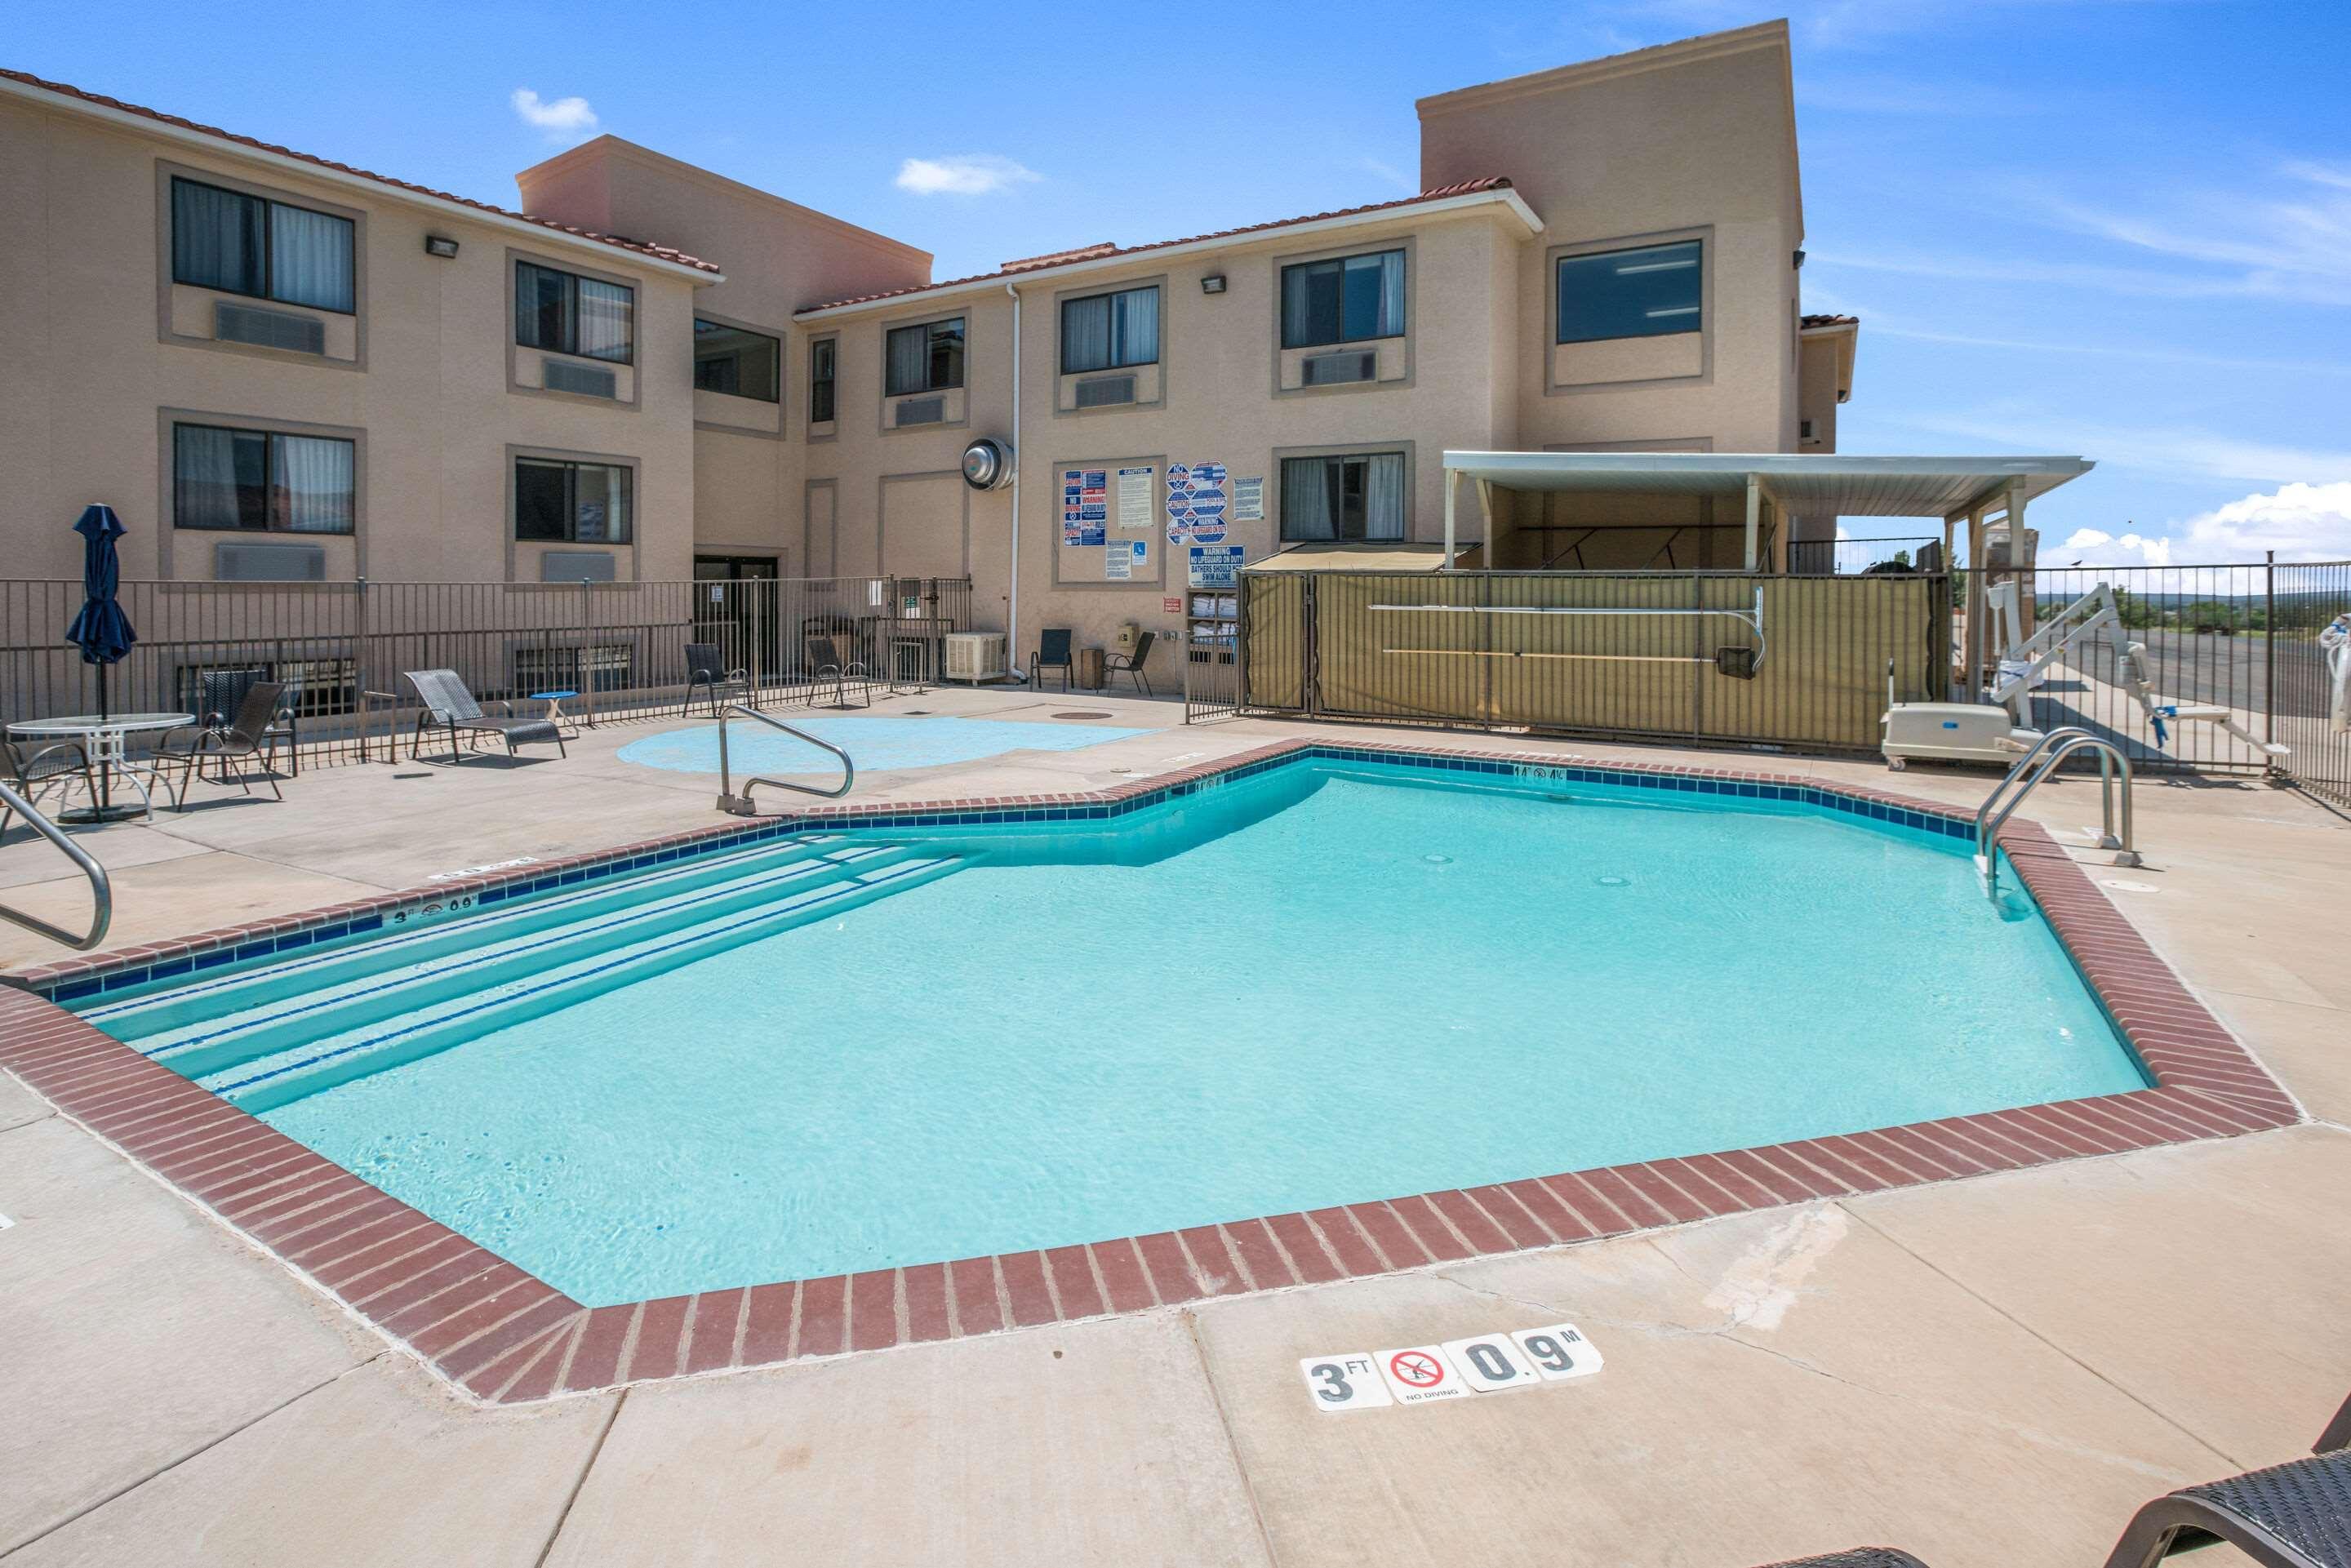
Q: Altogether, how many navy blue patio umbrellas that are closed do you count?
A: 1